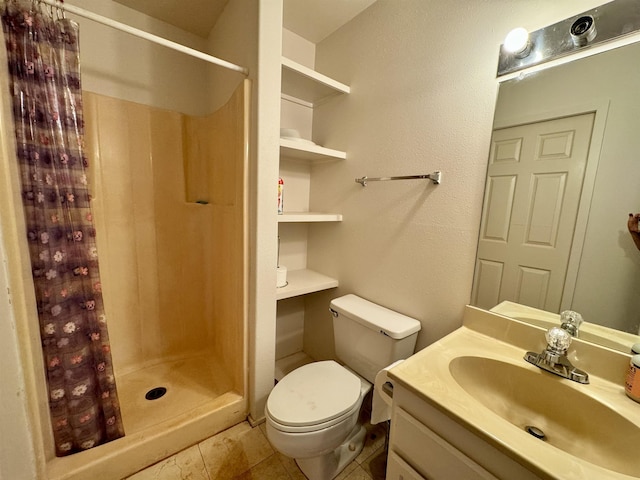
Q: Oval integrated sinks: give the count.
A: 1